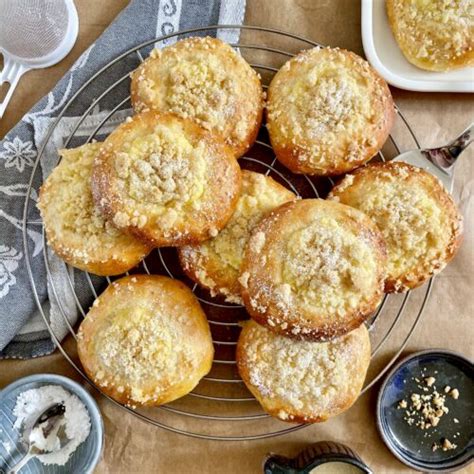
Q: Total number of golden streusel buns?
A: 10